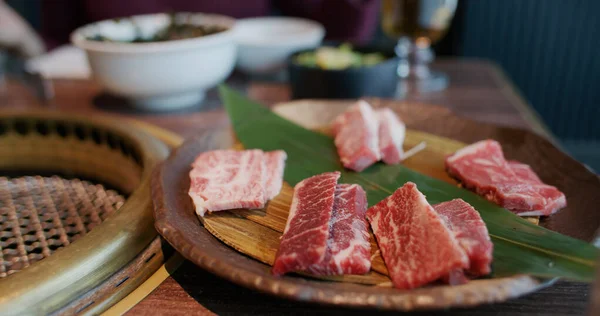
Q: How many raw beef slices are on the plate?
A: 10